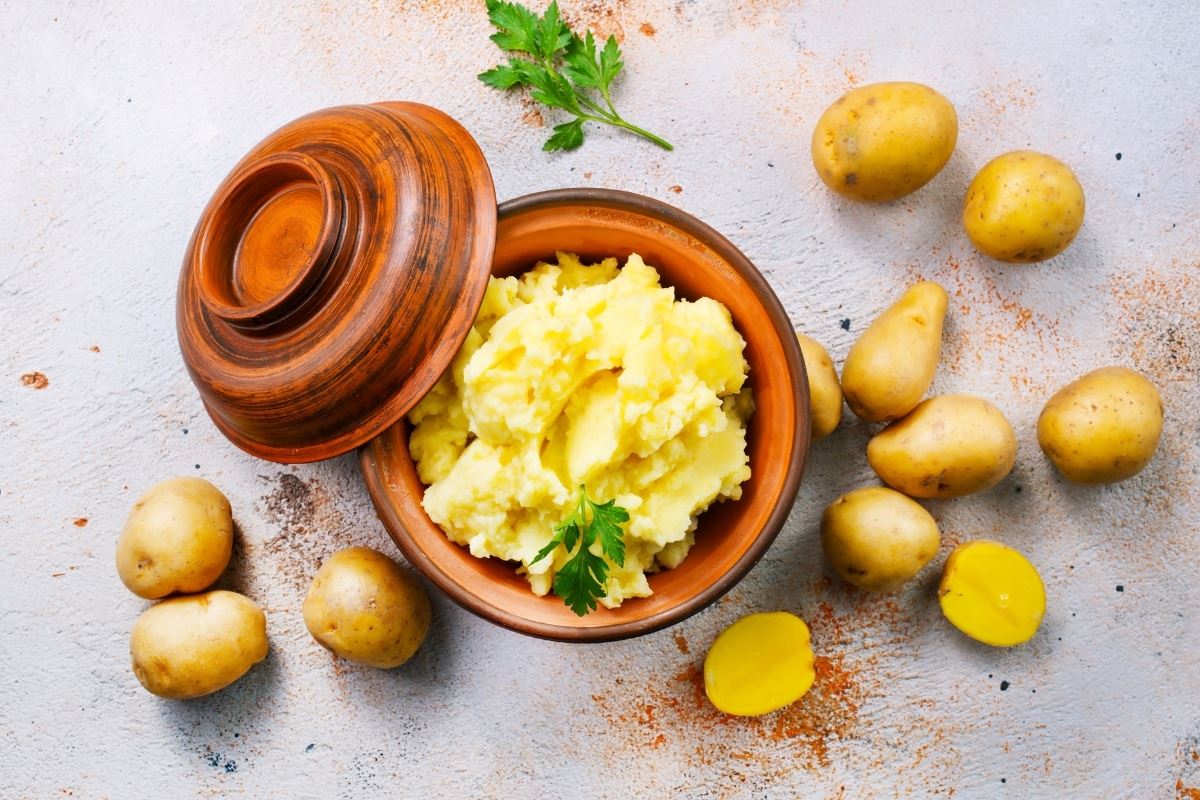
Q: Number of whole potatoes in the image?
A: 10